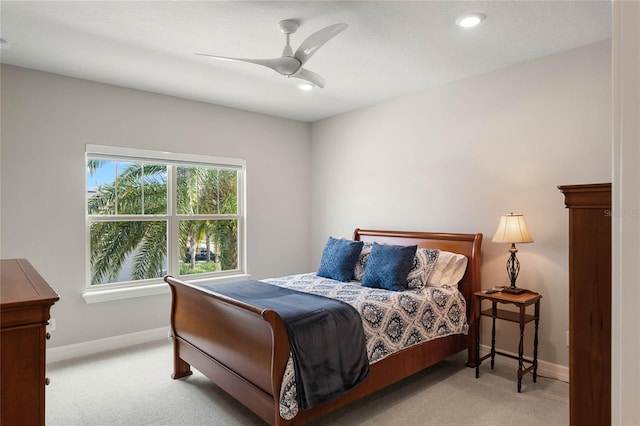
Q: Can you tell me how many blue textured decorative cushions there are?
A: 2